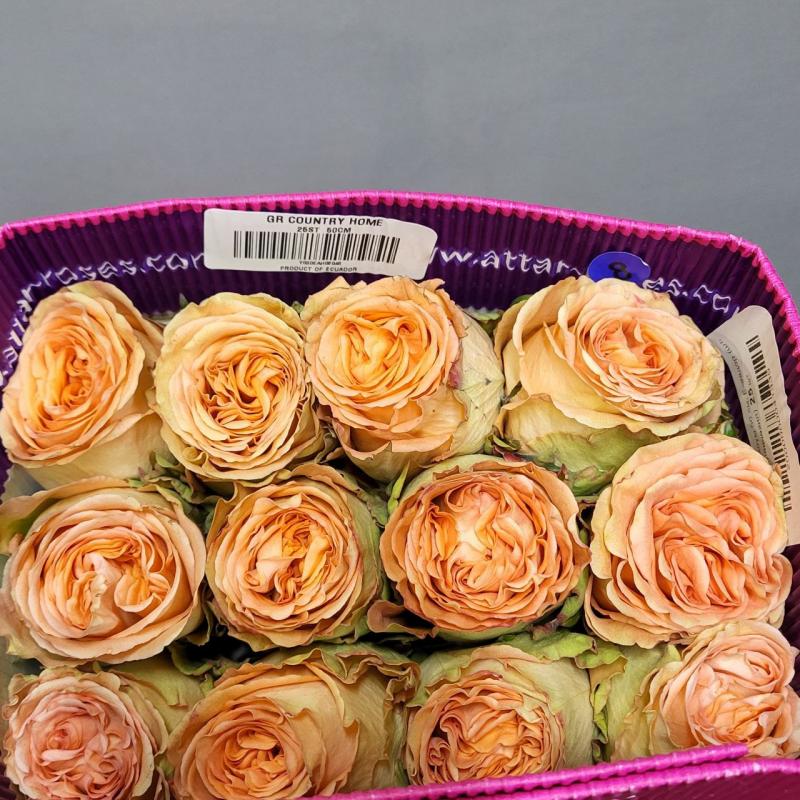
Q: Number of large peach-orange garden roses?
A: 12